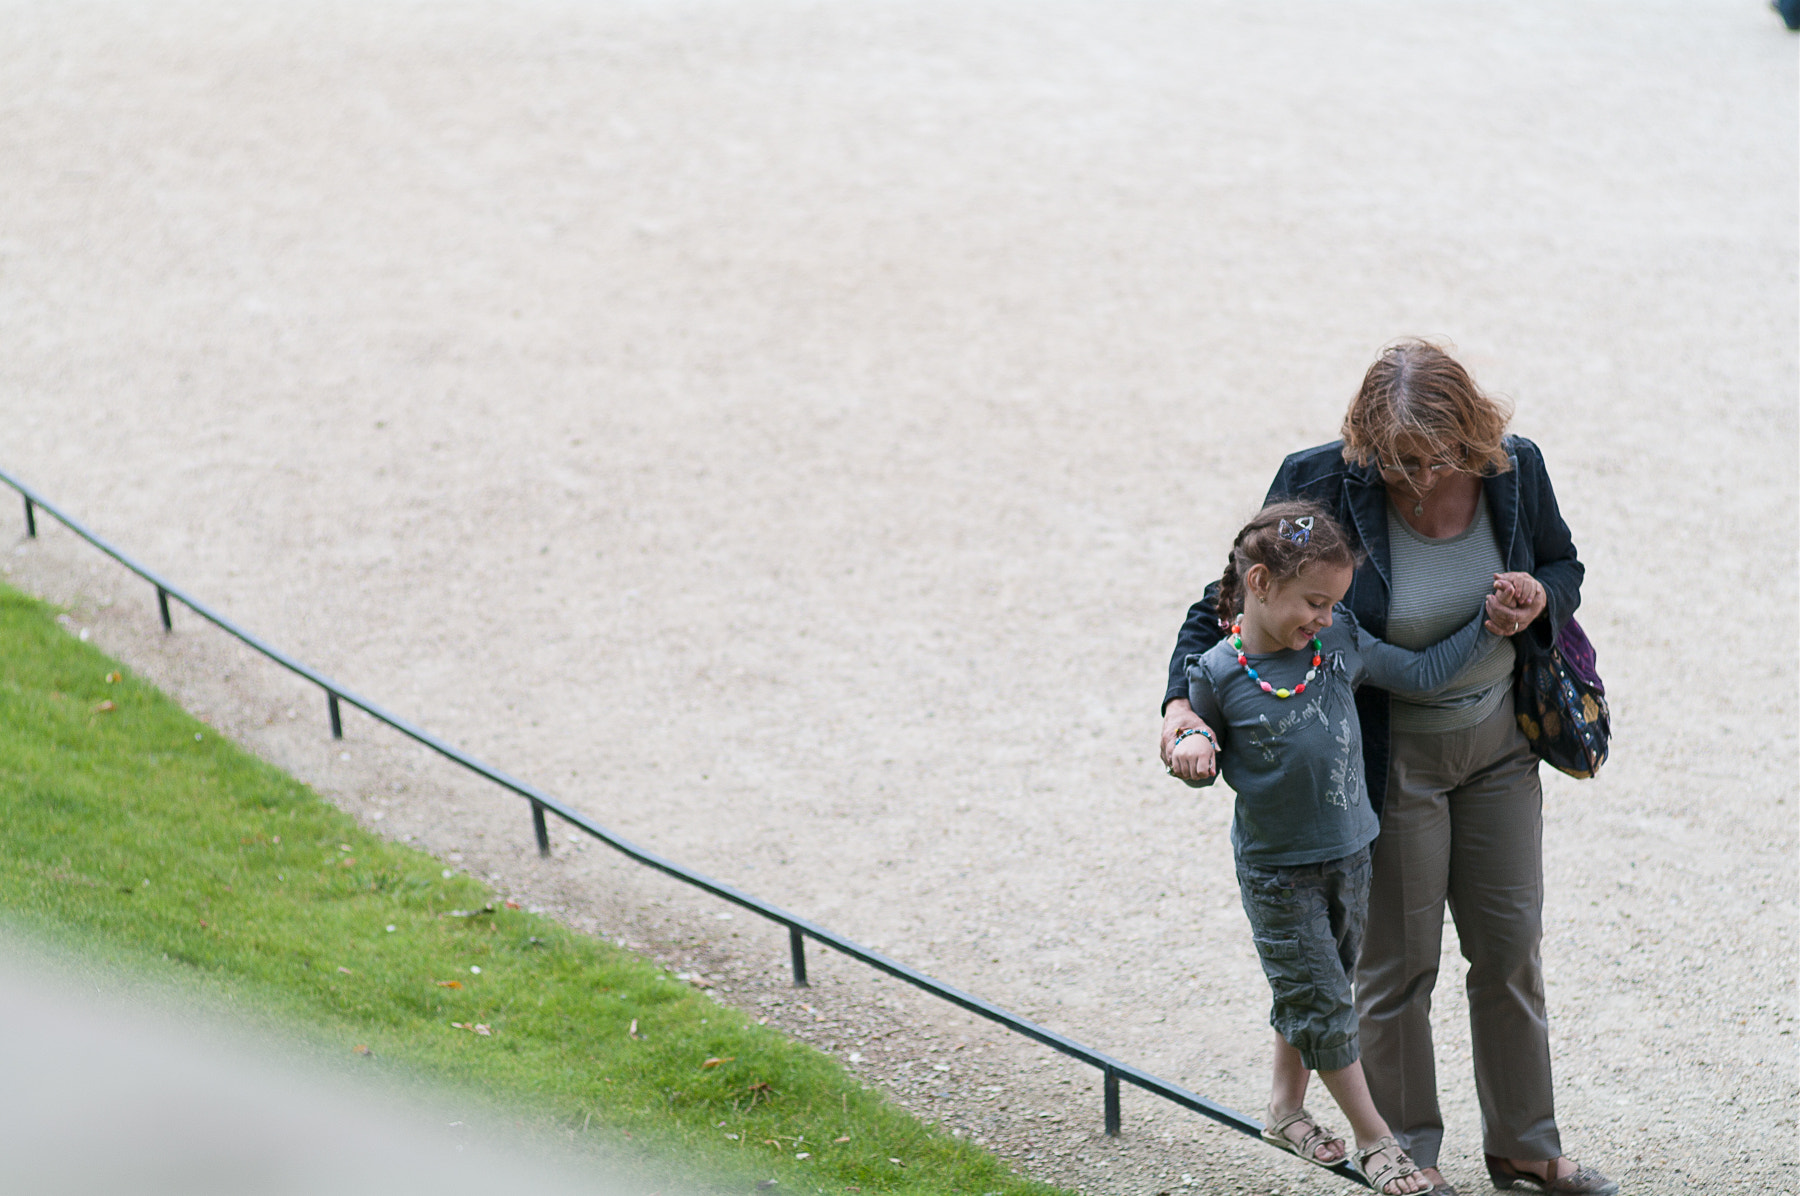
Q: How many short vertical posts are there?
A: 6